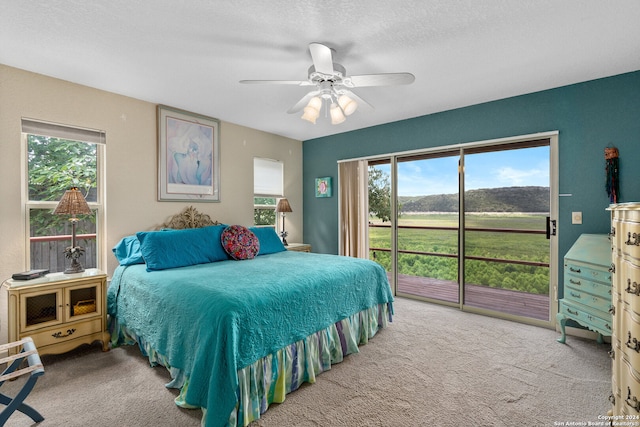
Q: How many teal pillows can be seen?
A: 3